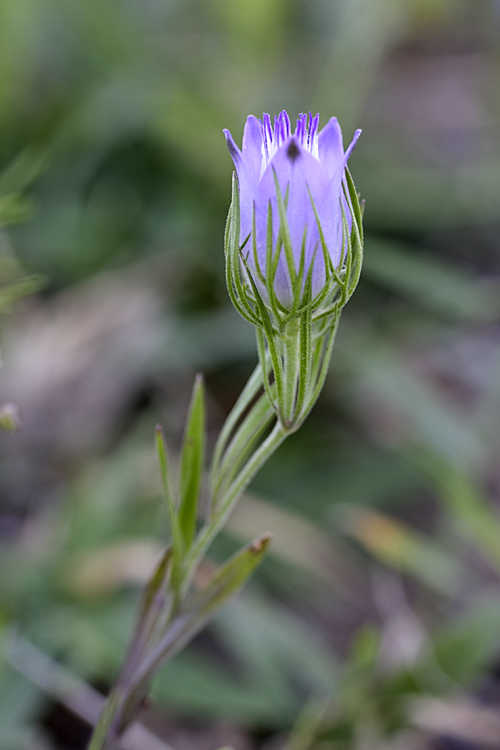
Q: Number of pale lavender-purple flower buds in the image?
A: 1